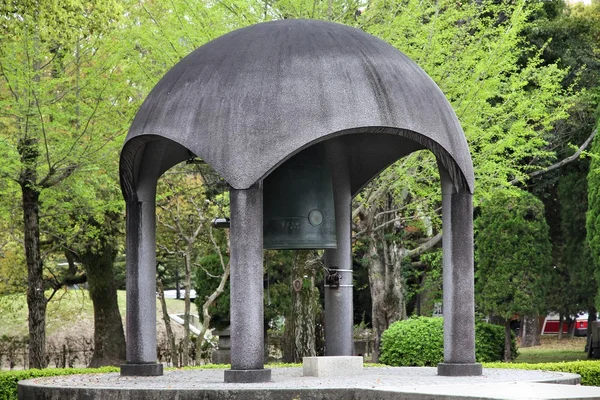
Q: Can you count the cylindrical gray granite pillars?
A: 4